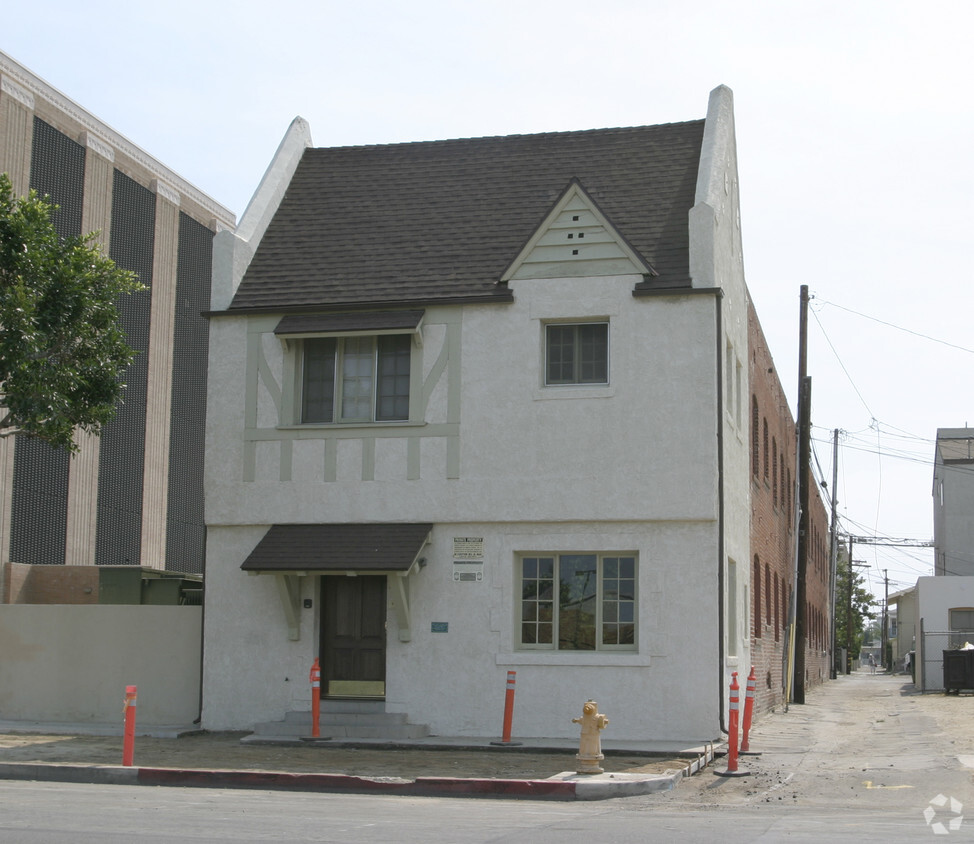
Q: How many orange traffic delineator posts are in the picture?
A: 5